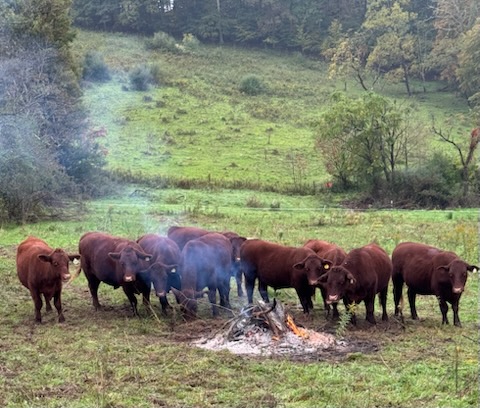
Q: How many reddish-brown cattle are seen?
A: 9